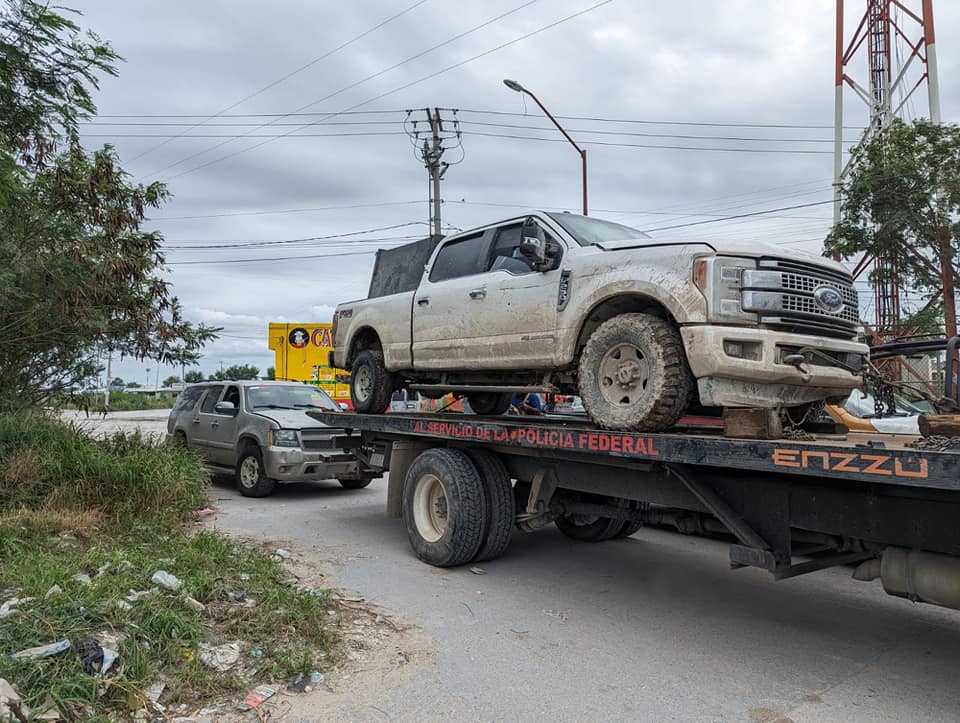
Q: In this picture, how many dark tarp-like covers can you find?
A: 1